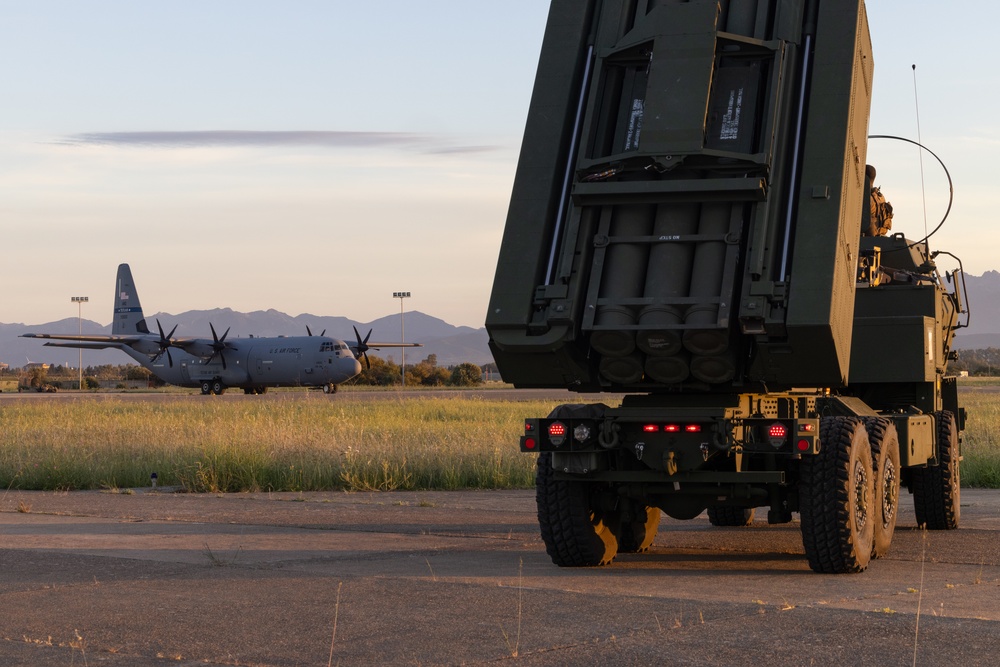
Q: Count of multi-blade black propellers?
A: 4